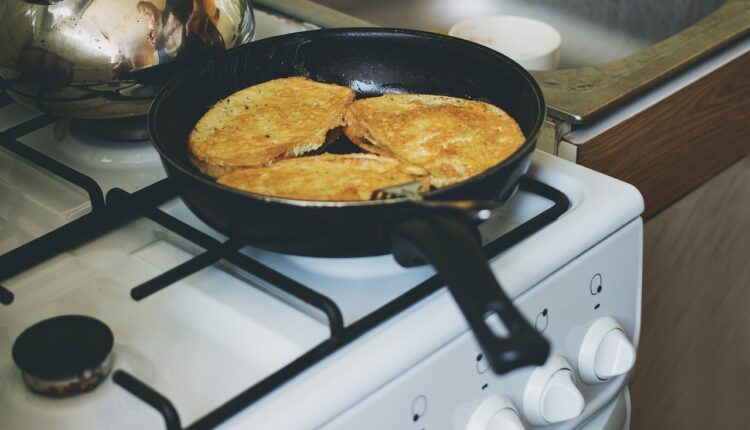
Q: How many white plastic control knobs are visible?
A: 3